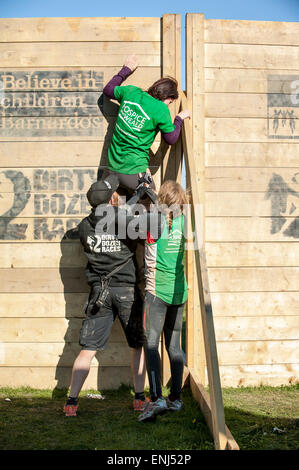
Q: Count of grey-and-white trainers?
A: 2